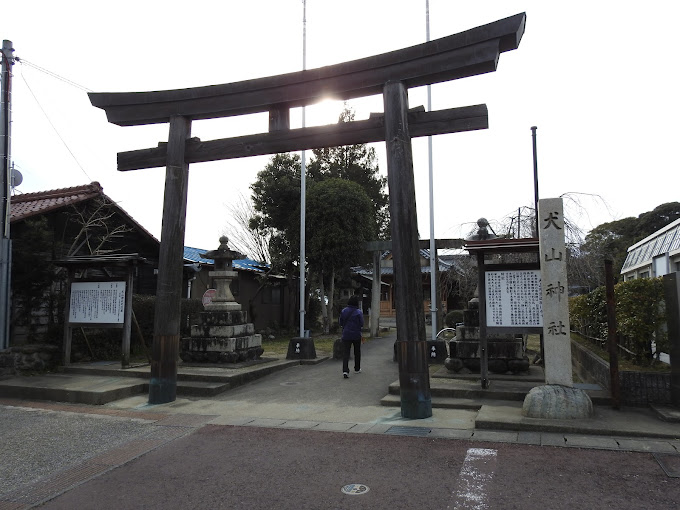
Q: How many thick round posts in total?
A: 2